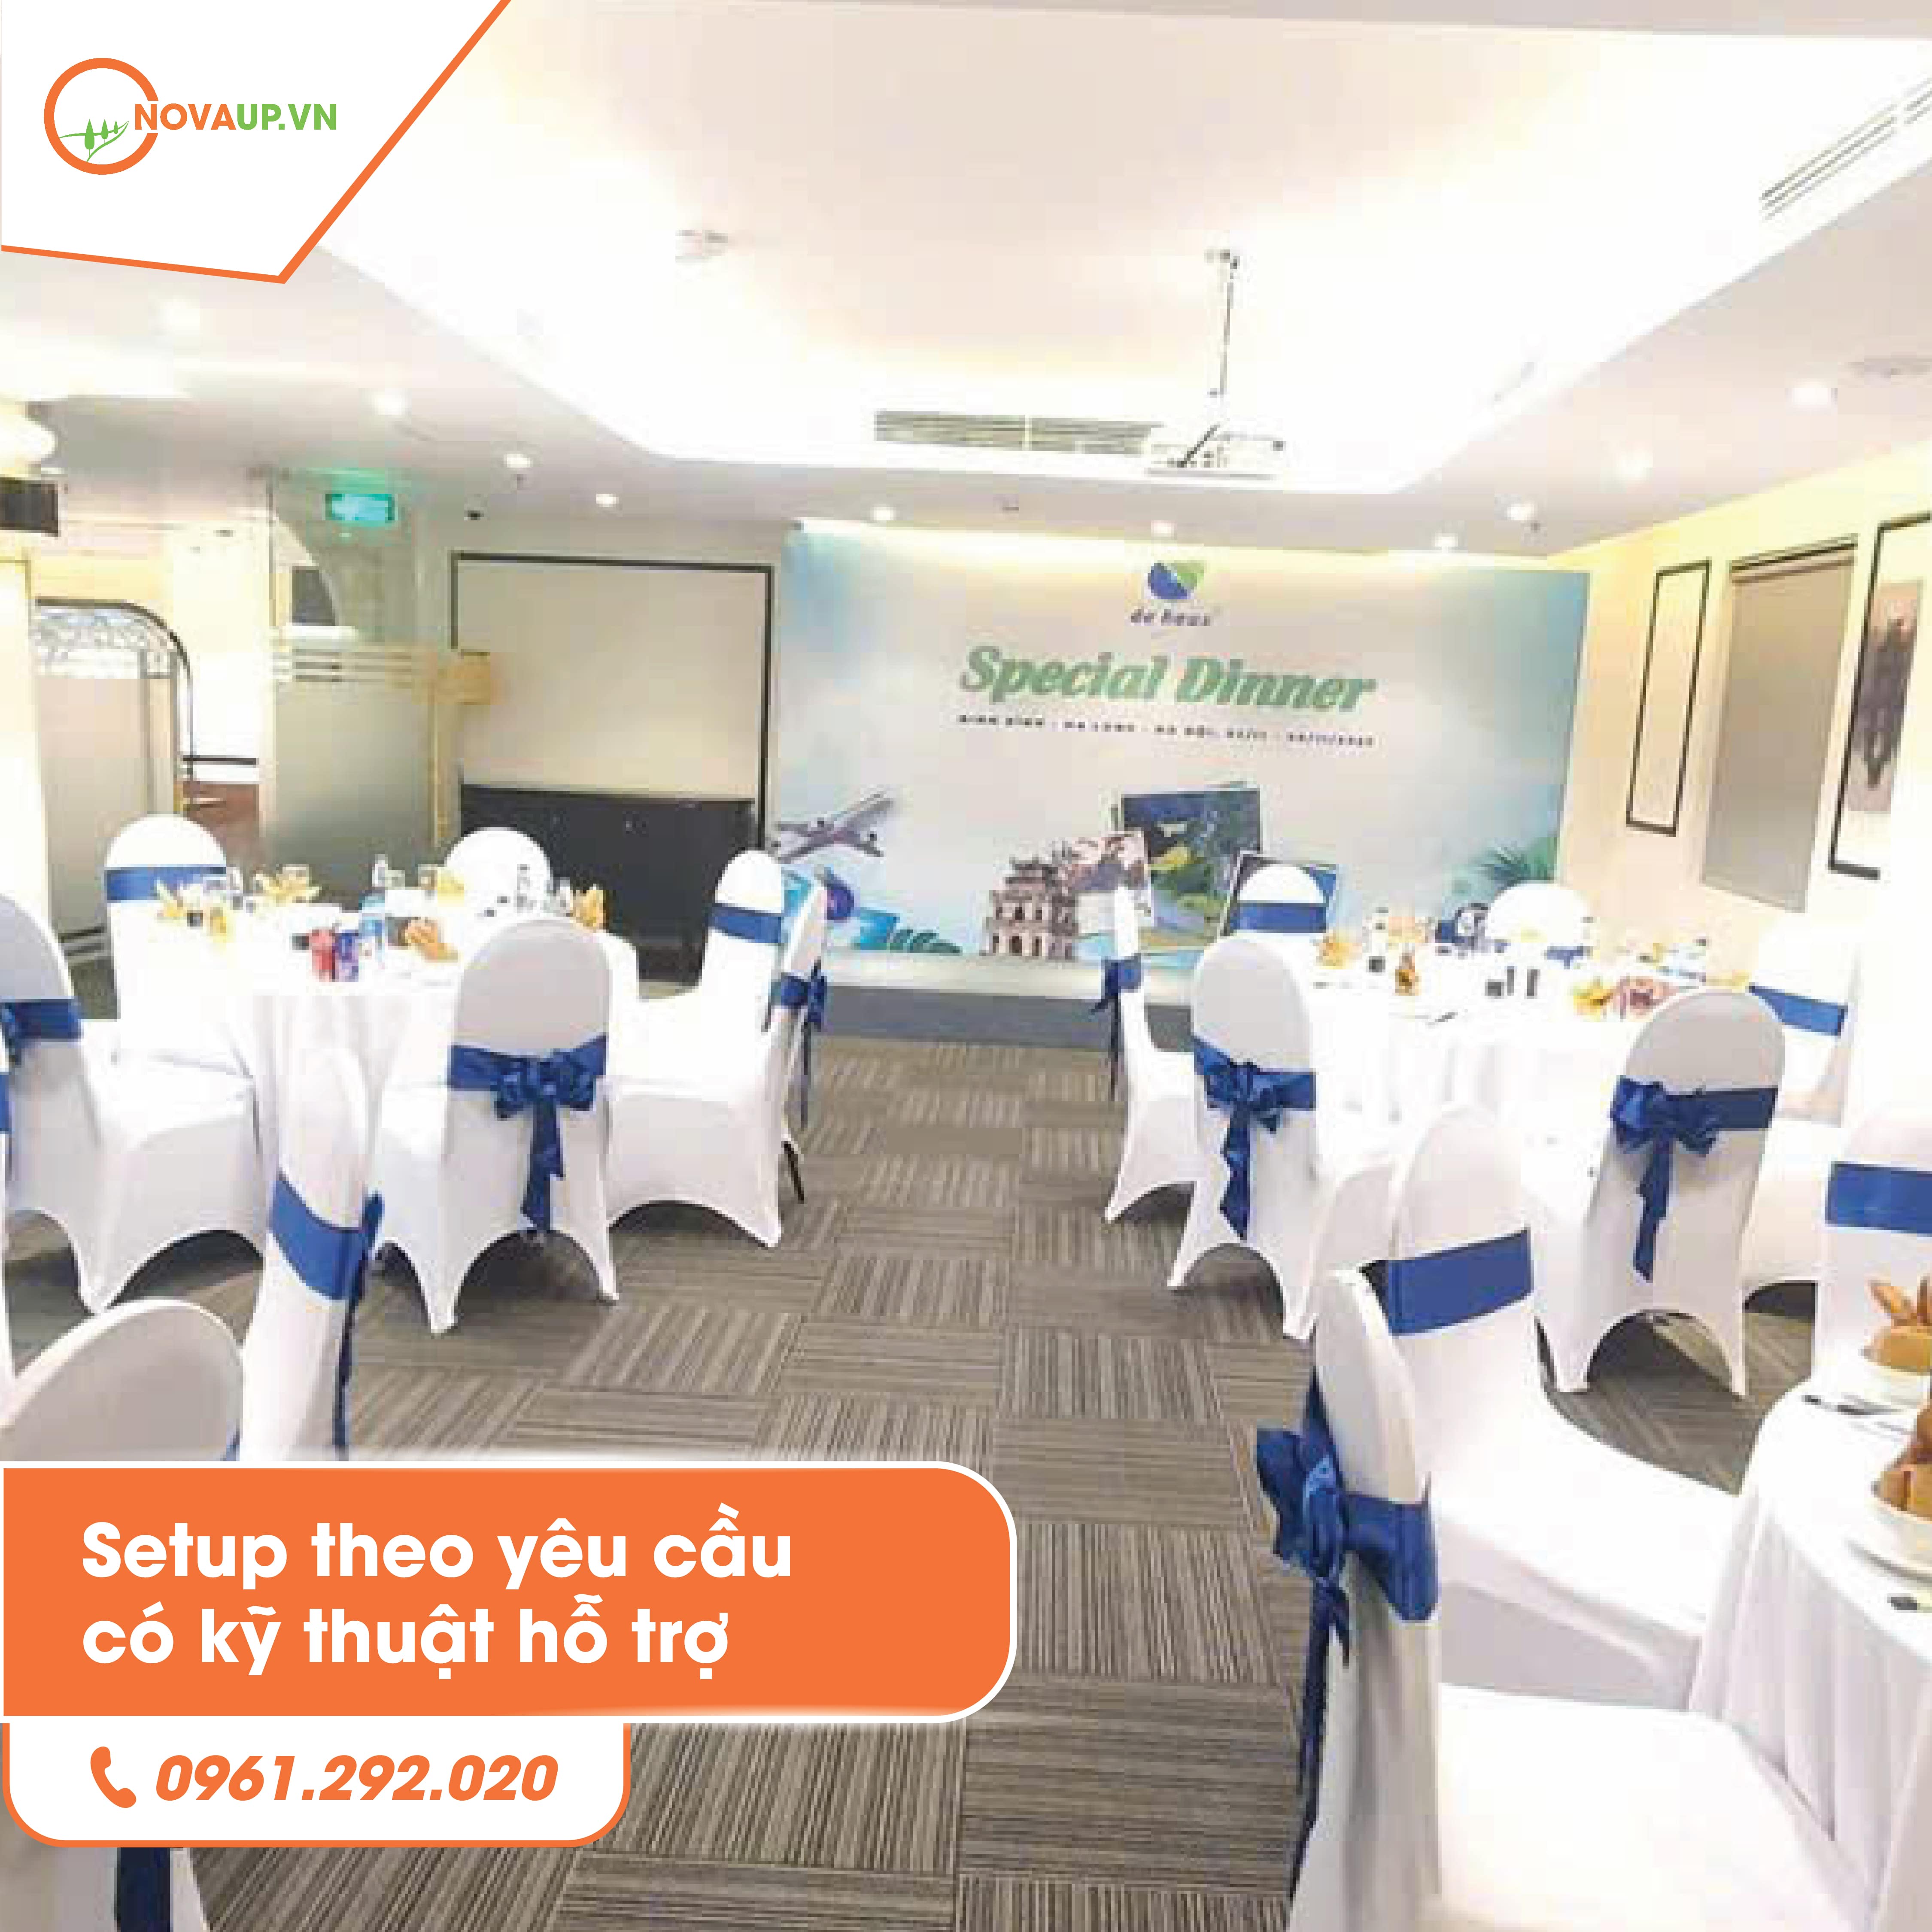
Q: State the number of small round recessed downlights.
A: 10